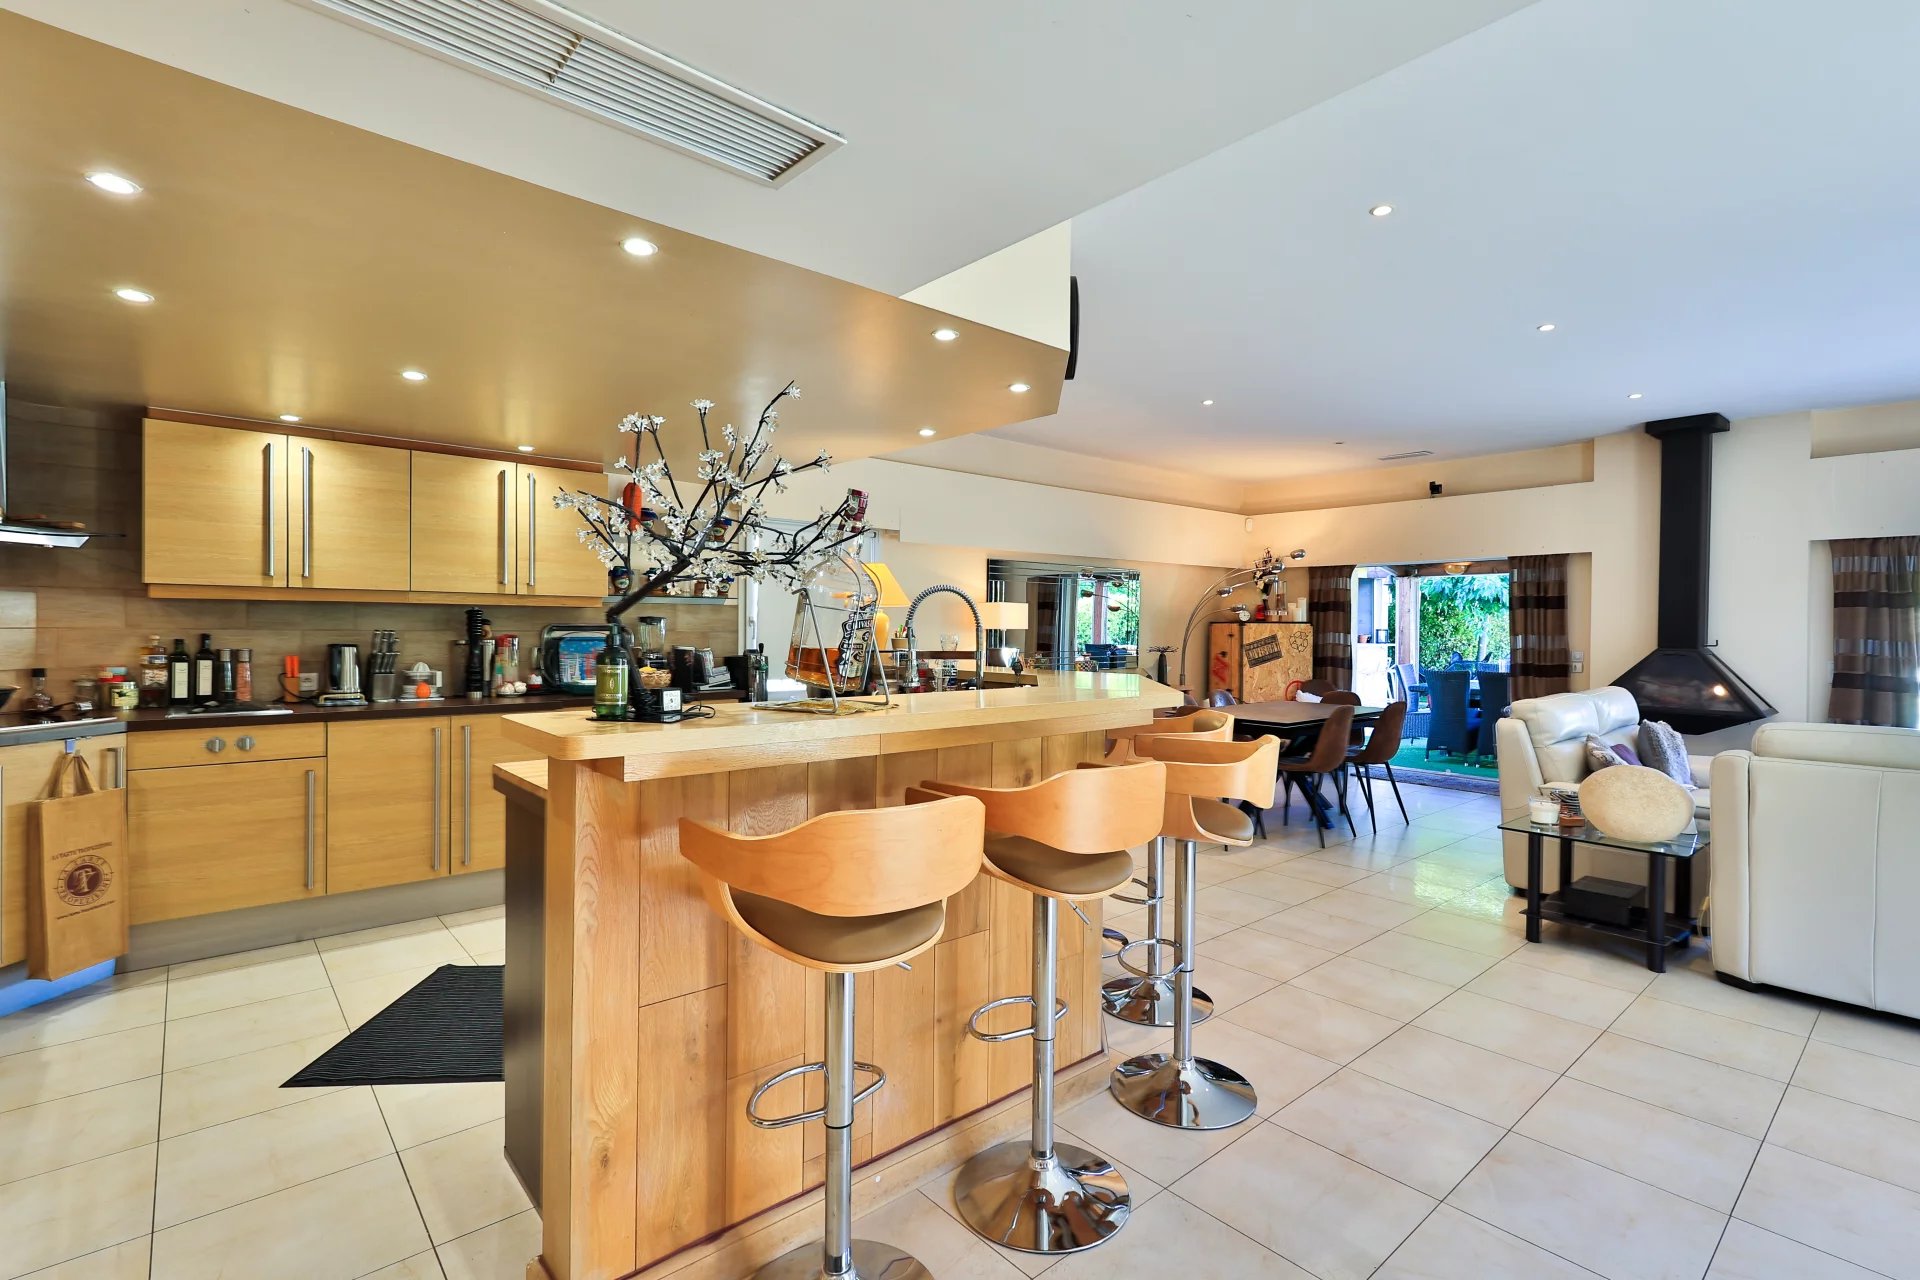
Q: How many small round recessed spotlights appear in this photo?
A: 13